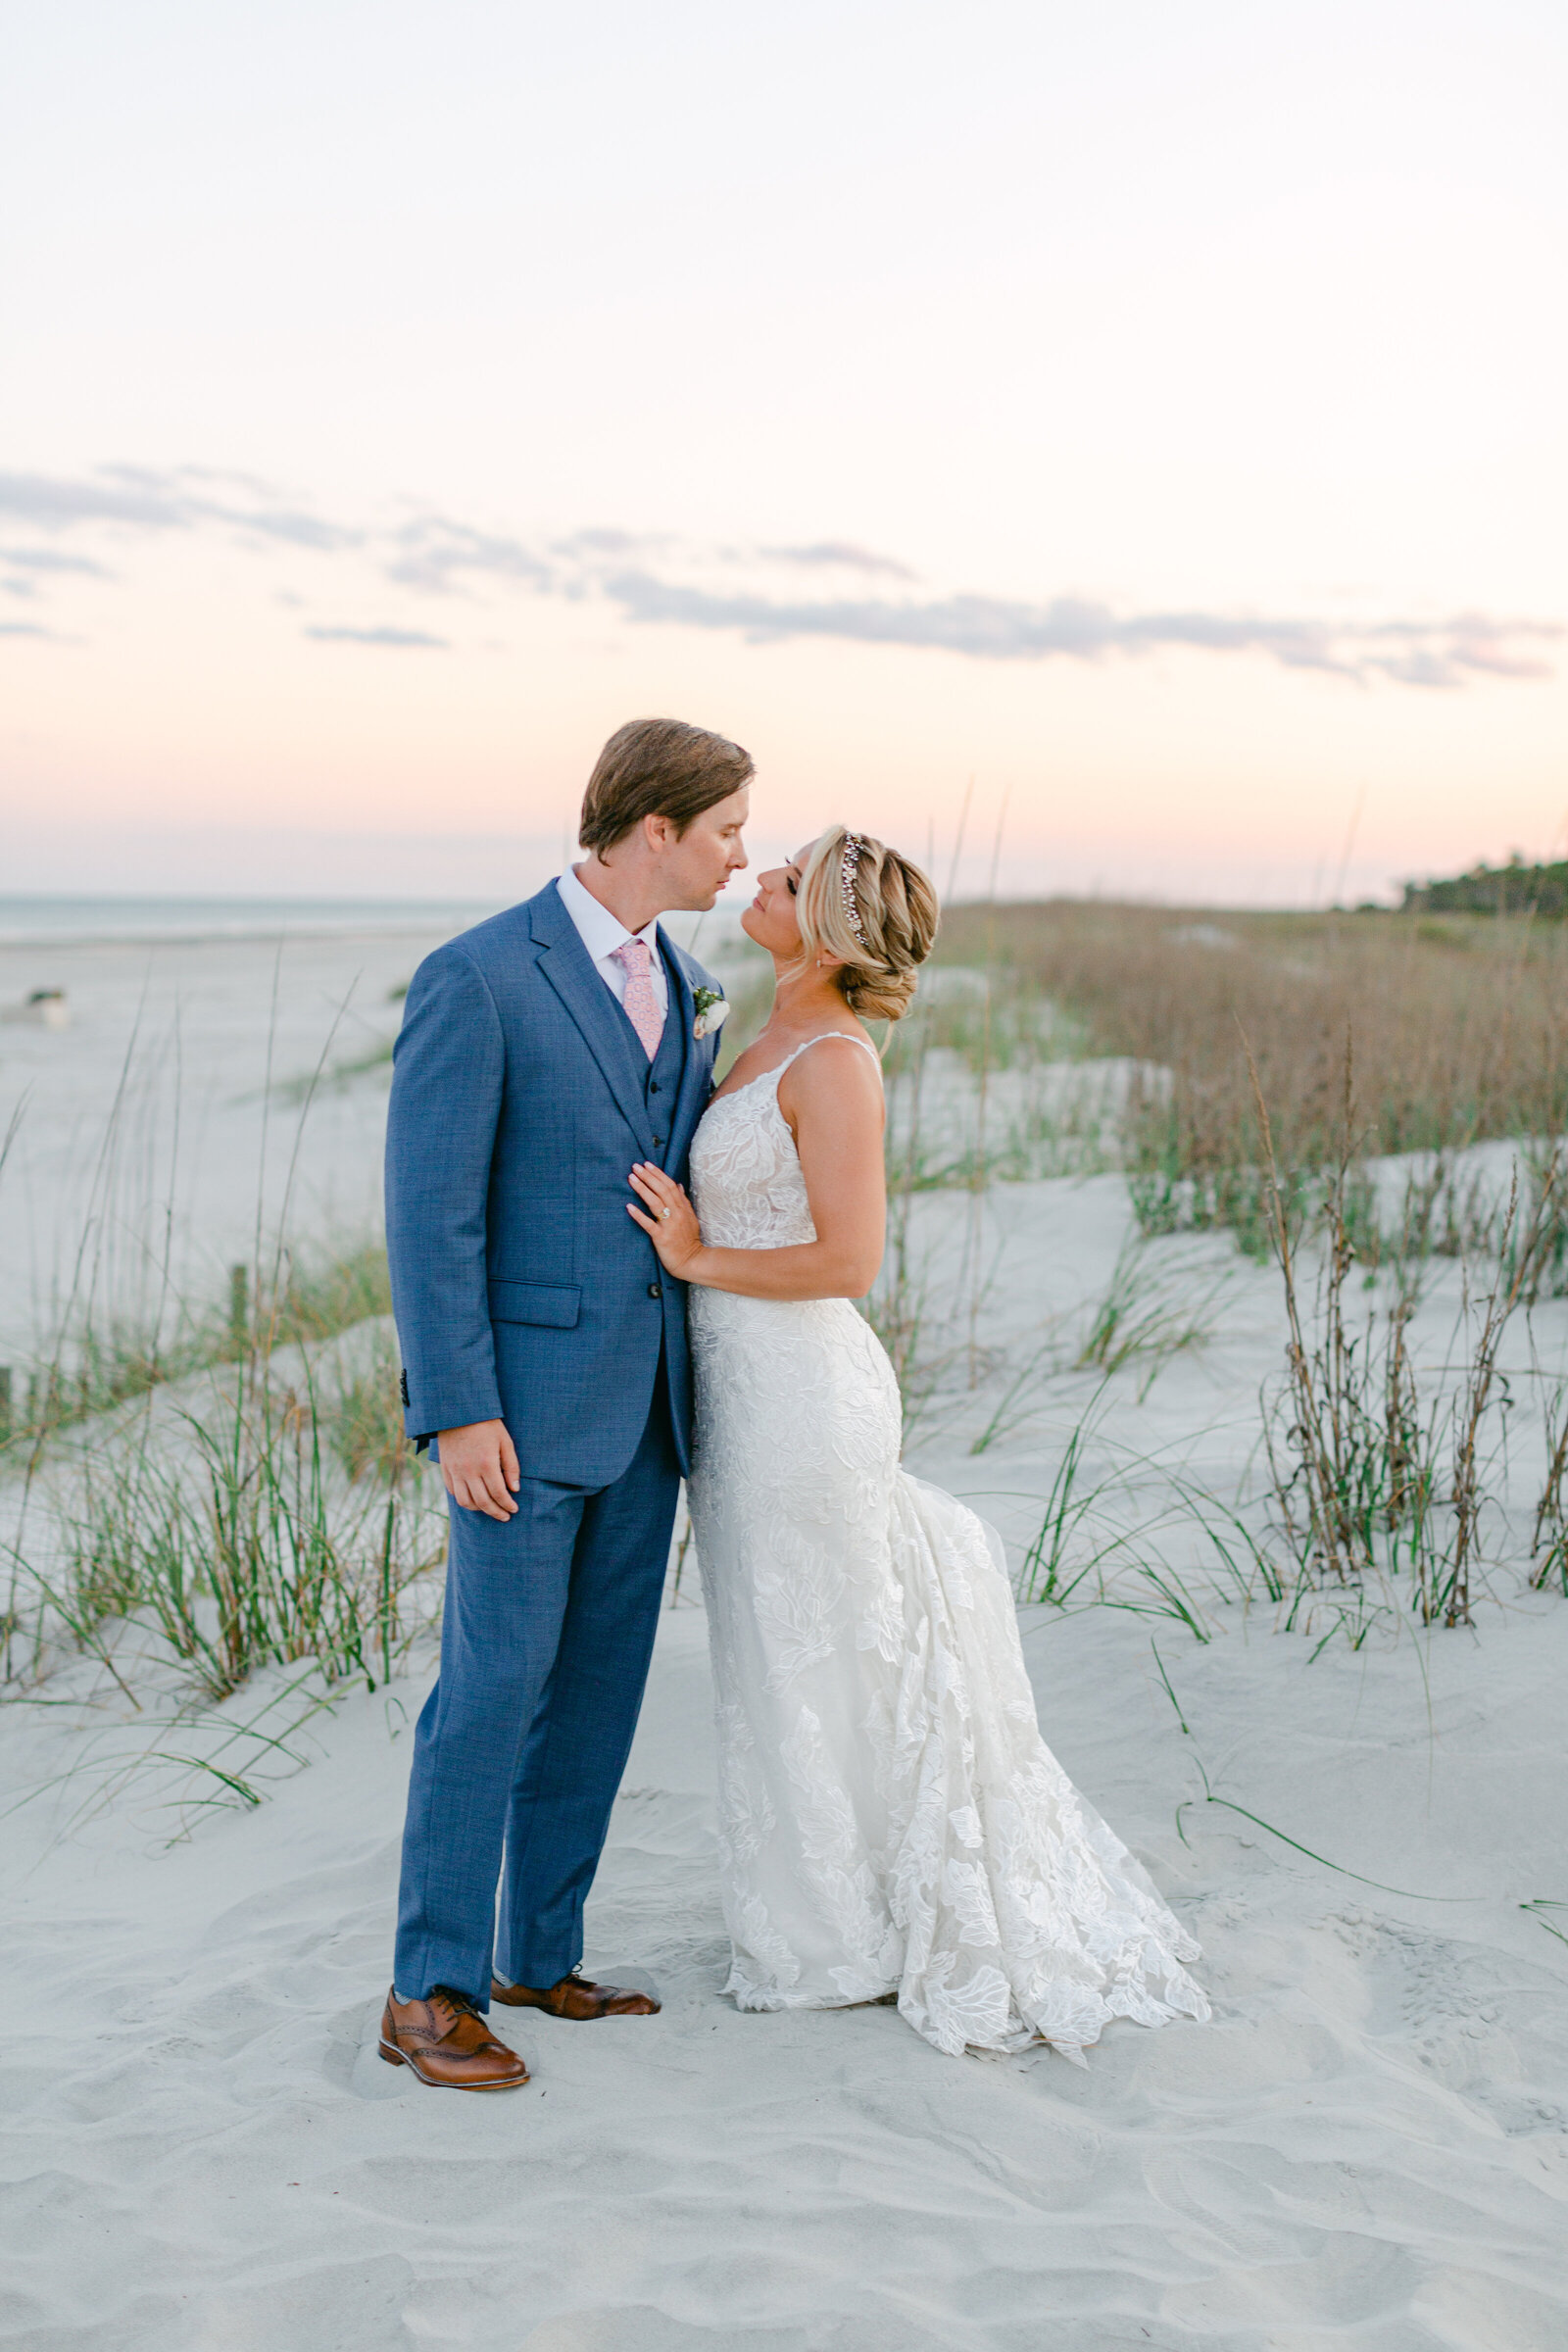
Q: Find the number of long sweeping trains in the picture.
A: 1